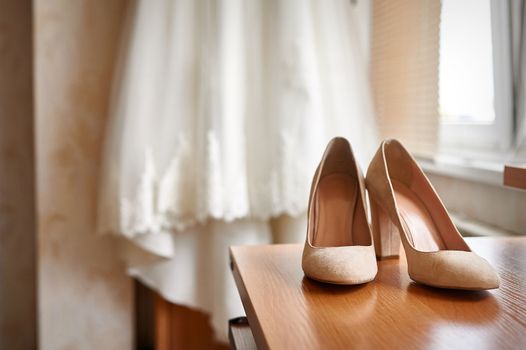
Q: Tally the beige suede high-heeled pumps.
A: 2